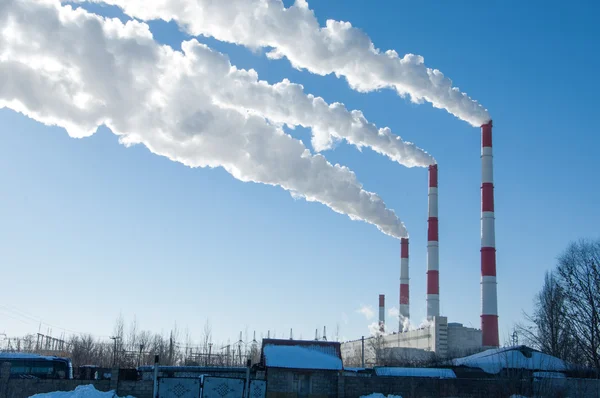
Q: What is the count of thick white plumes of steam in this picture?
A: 3